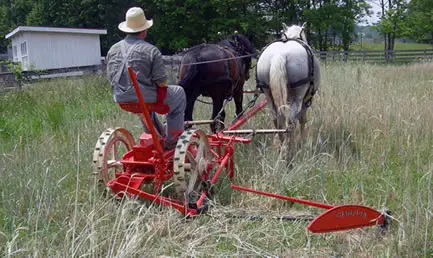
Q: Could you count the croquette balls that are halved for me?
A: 0